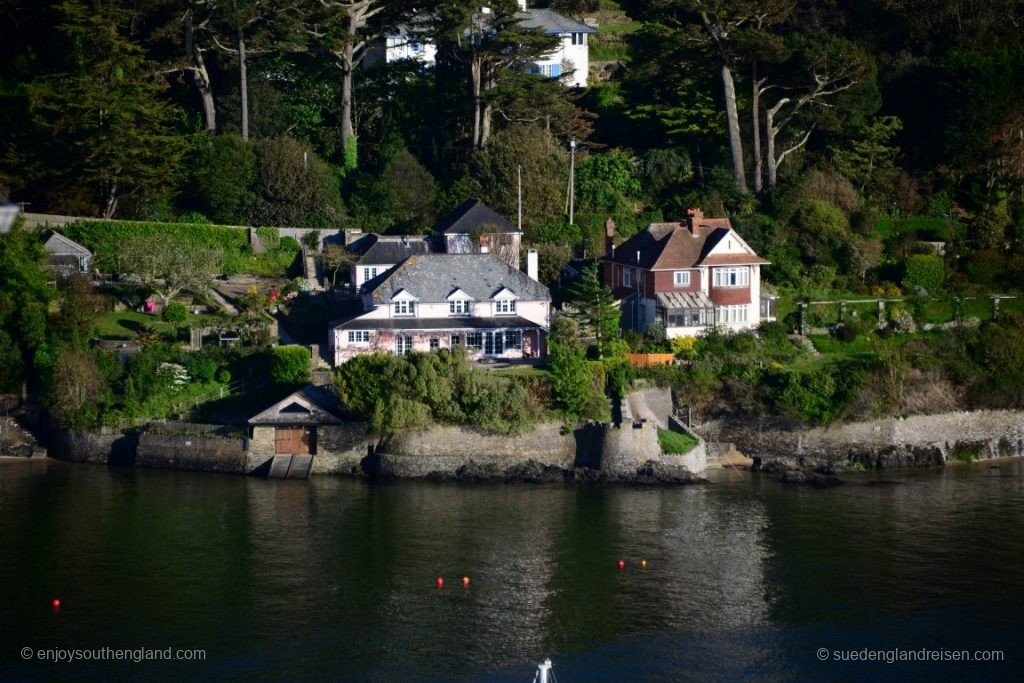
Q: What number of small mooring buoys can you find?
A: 5